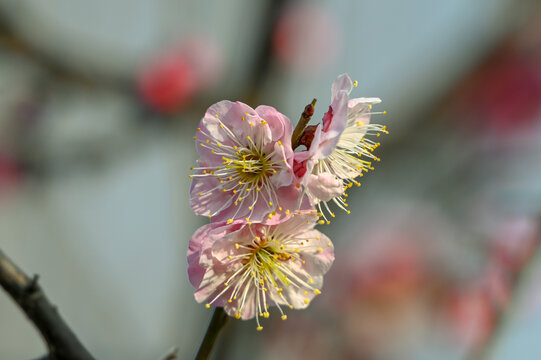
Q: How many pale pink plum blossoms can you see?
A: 3